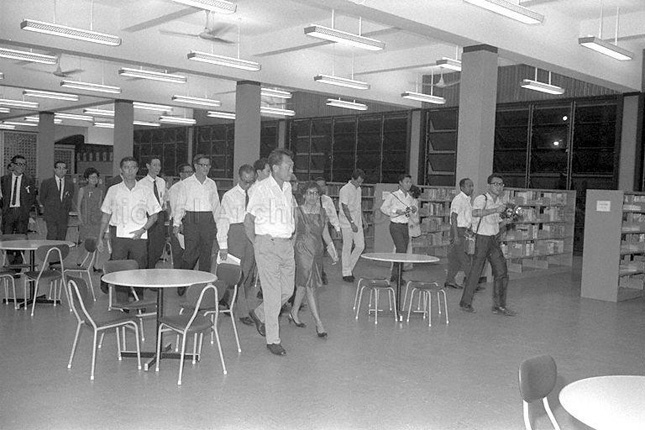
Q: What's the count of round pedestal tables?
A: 4